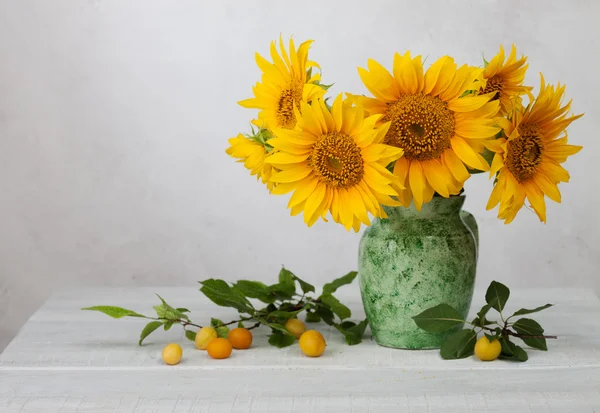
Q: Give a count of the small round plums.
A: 7